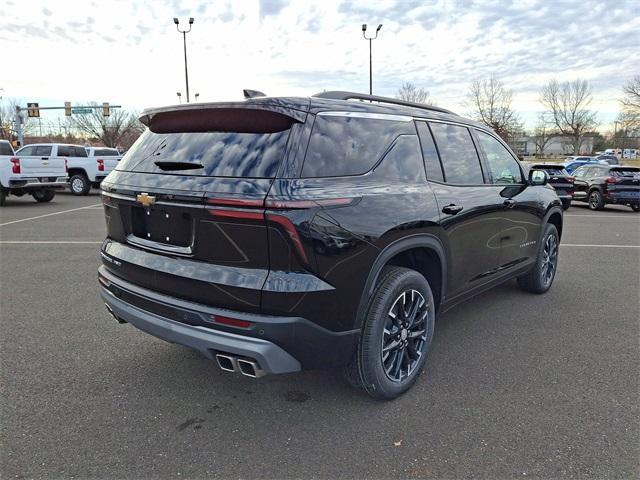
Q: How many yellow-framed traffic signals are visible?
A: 3